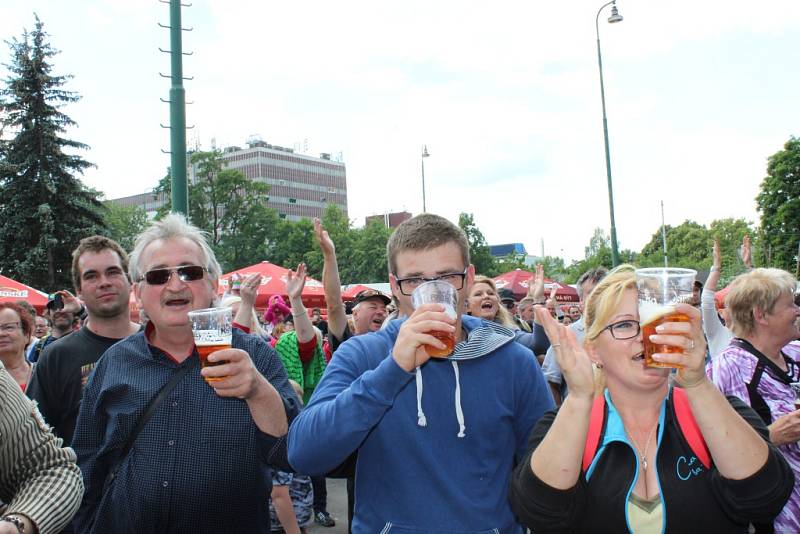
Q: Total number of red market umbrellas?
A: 5